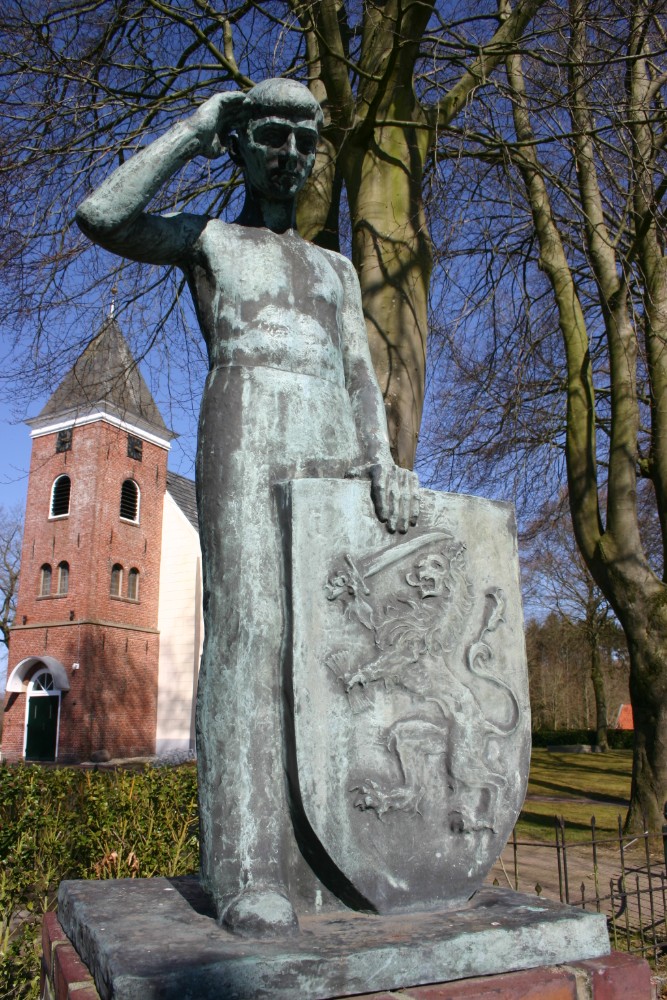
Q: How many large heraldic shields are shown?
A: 1